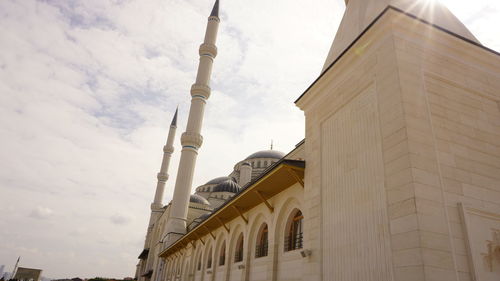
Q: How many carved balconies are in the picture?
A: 6